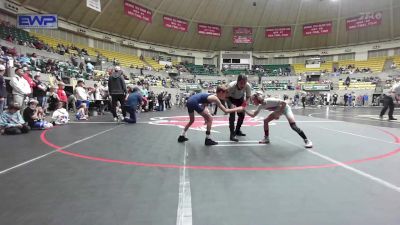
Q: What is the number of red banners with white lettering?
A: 7